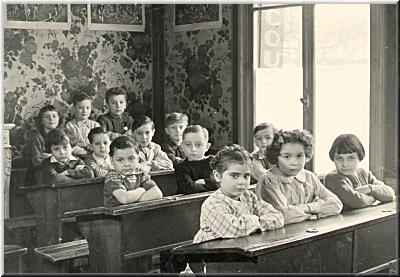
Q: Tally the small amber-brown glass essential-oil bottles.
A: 0